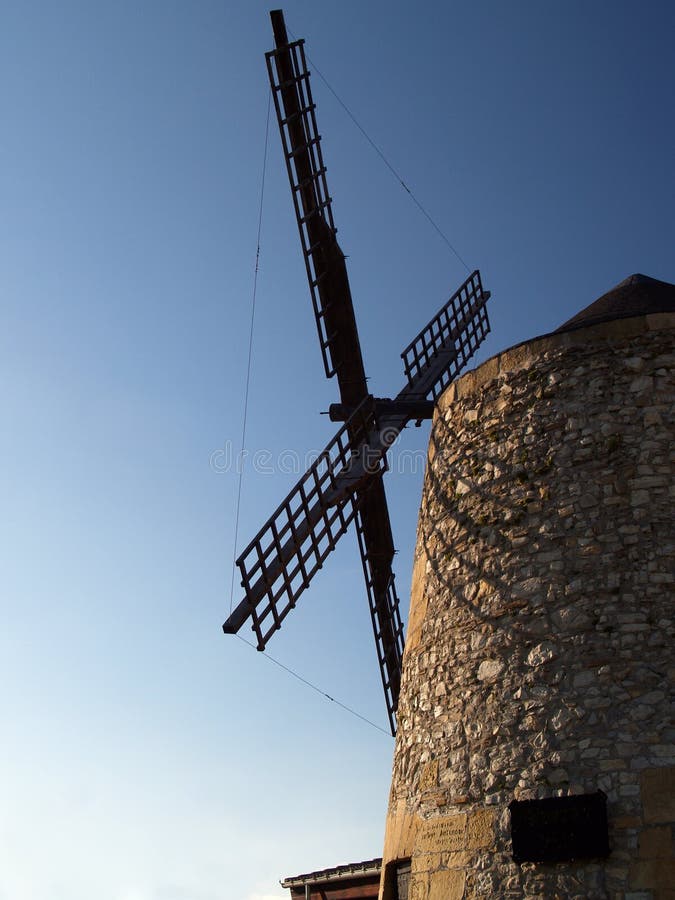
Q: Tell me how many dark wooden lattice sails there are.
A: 4